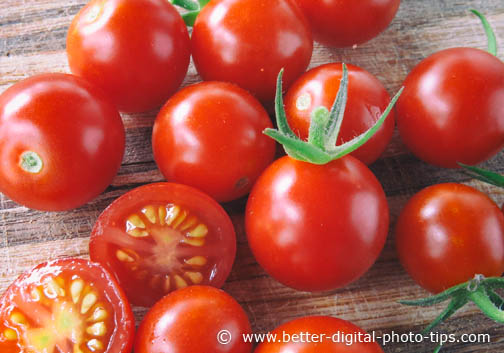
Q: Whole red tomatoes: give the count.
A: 11